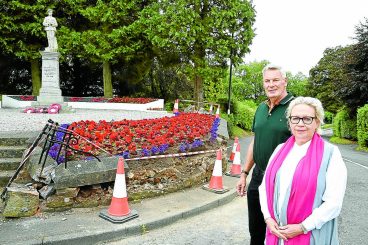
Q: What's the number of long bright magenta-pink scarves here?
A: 1